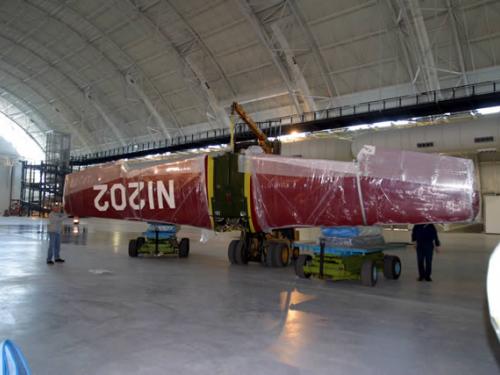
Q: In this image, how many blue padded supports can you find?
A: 2